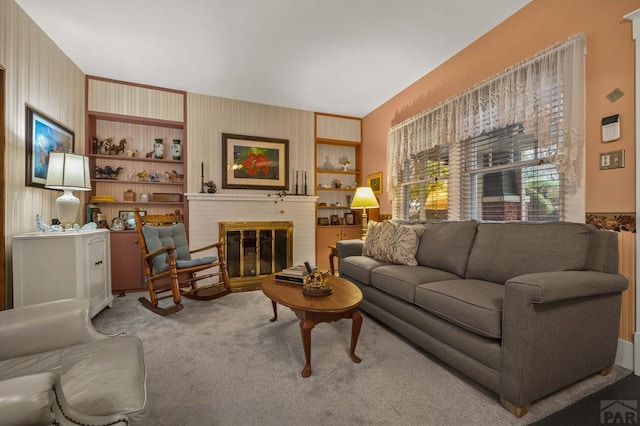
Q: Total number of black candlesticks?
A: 3